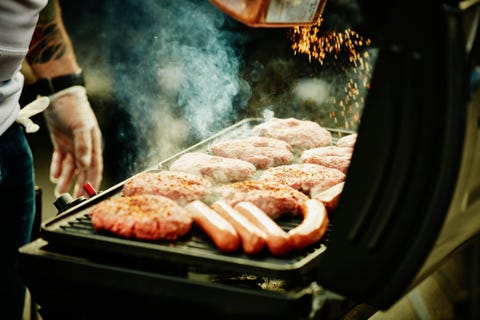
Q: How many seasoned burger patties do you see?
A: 4